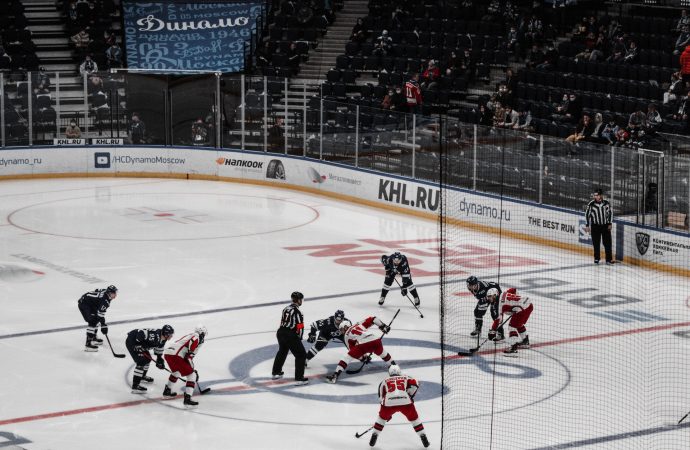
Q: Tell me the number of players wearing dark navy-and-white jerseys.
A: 5